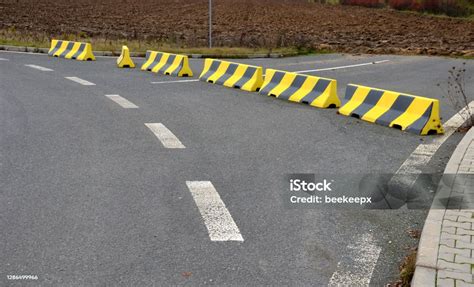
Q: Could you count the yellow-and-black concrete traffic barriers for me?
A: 6